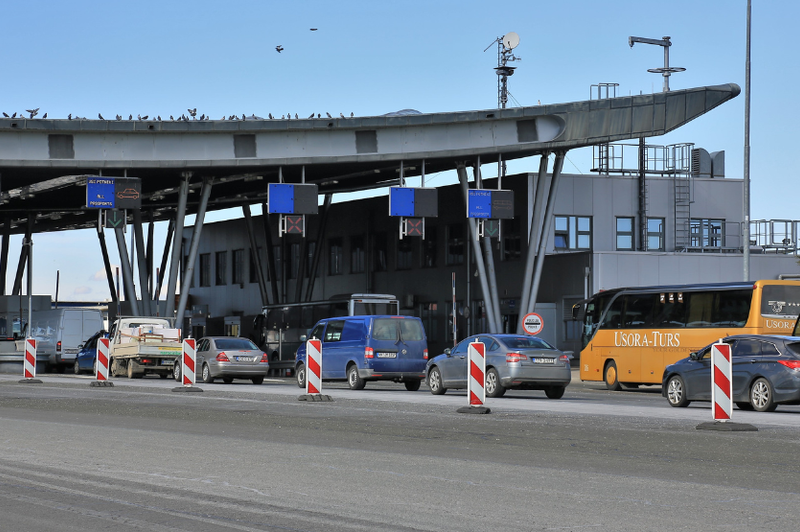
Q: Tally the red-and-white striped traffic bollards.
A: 6